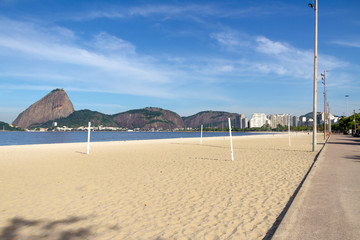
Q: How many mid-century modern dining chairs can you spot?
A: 0